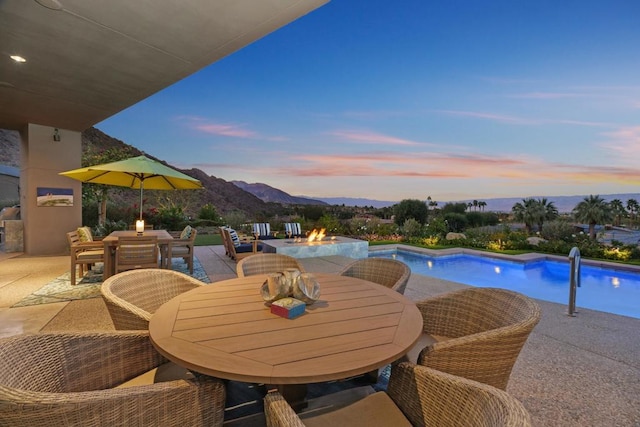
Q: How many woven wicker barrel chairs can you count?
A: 6